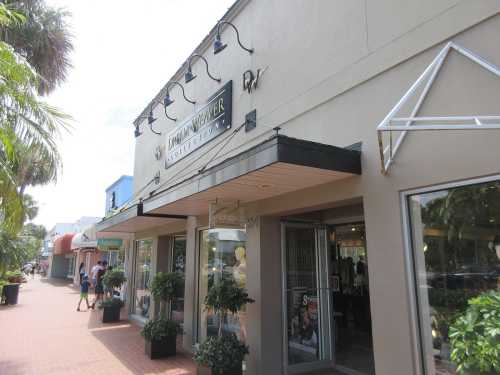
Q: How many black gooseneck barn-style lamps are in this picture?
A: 5